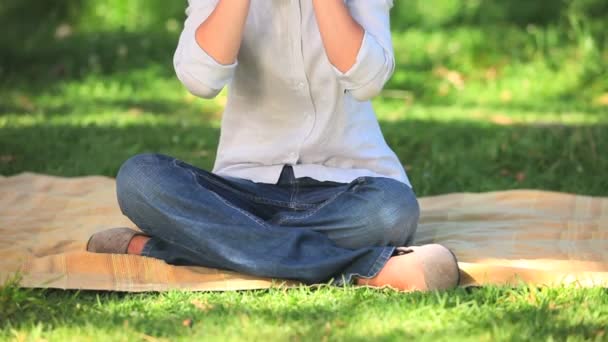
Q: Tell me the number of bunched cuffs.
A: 2